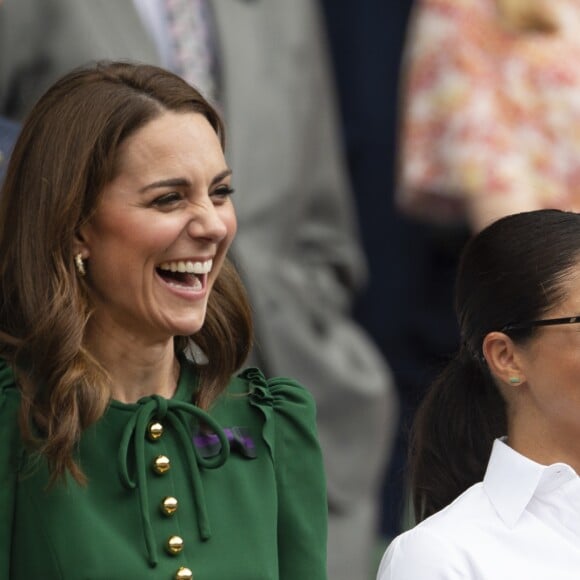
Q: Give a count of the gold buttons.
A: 5